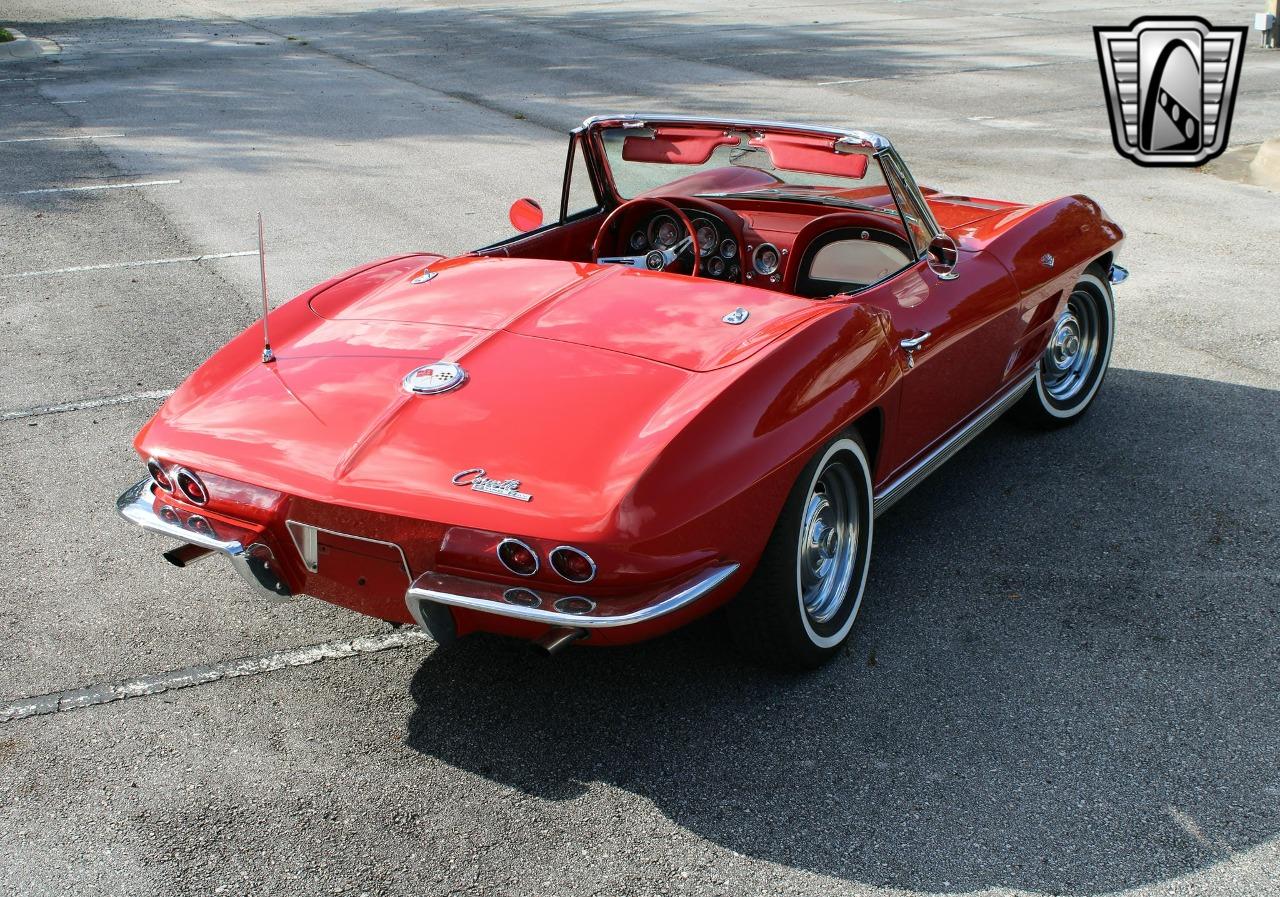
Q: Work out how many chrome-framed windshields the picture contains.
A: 1